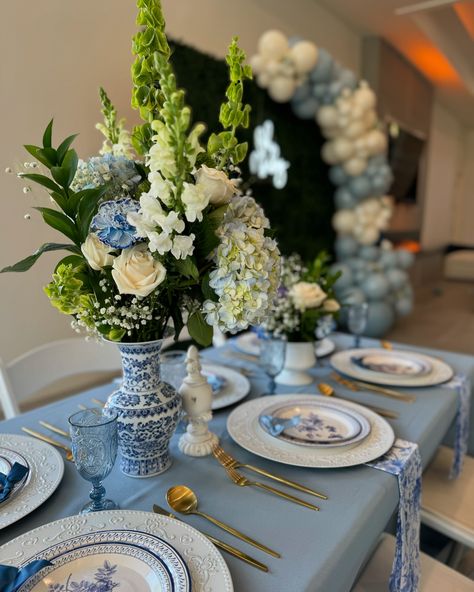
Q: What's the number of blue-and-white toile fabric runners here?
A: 2